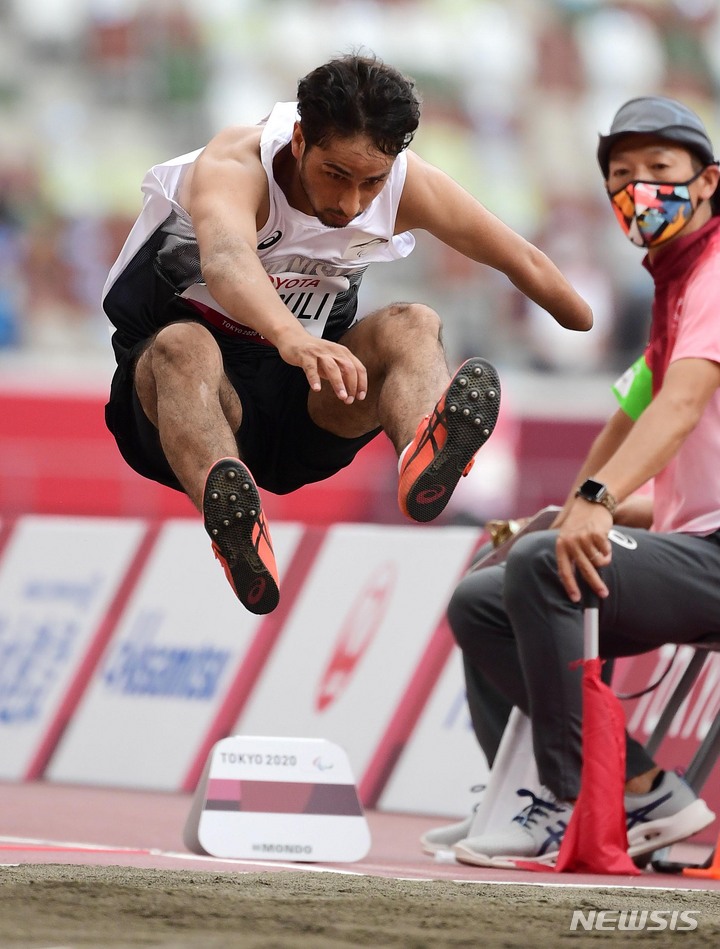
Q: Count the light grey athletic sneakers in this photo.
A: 3